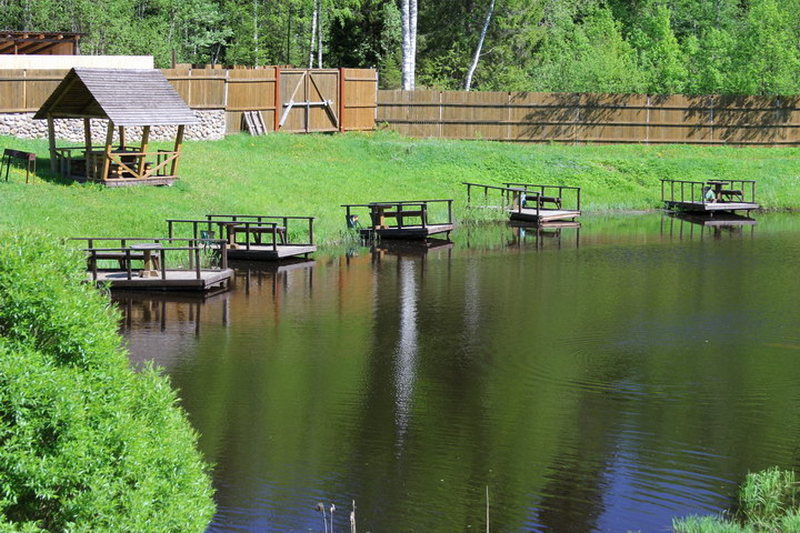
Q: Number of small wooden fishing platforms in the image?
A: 5